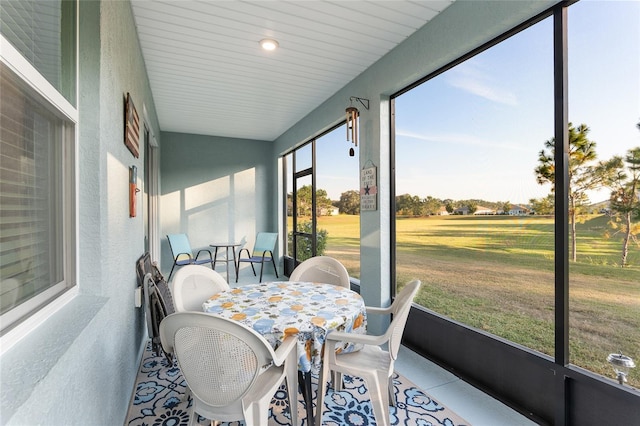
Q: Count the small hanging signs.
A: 1